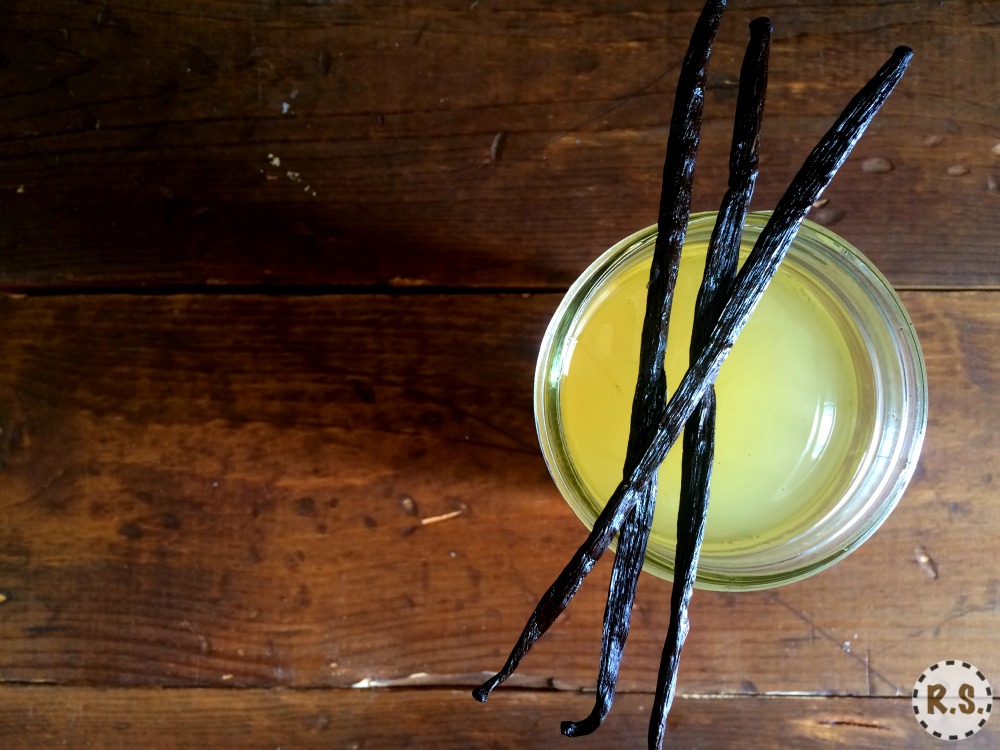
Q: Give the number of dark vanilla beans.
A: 3